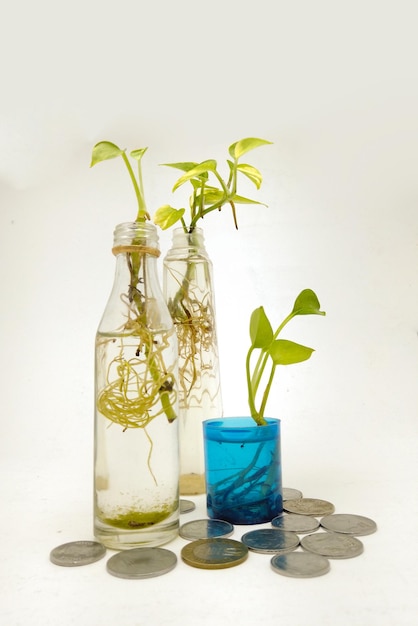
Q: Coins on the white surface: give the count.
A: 12